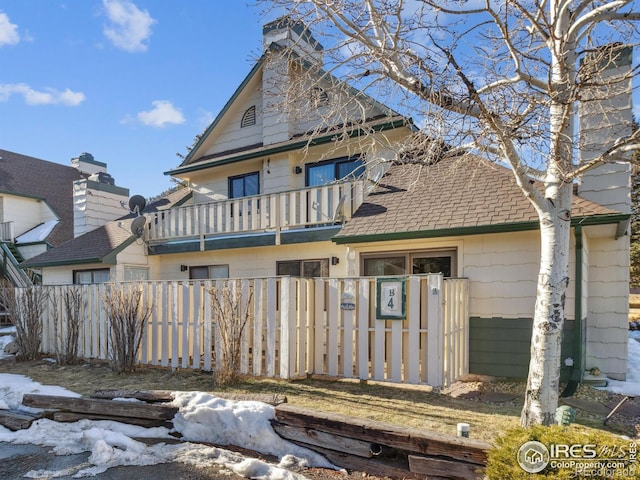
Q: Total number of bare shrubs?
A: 4